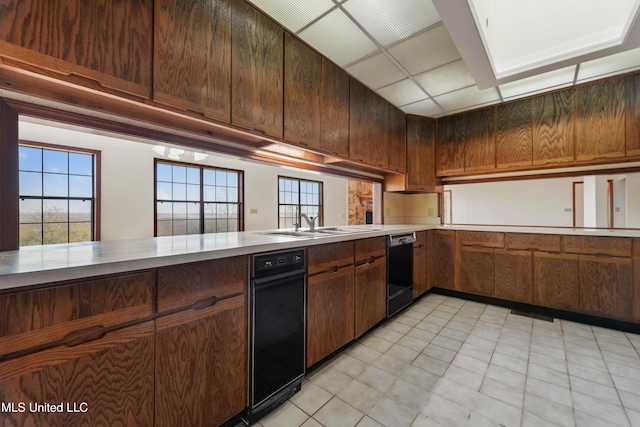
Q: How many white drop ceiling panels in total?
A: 11